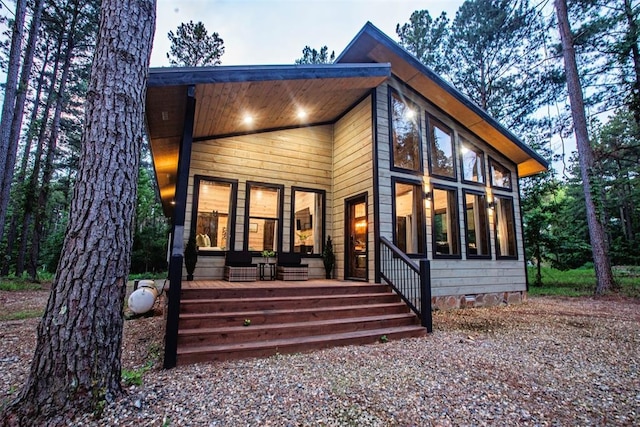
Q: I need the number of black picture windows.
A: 11